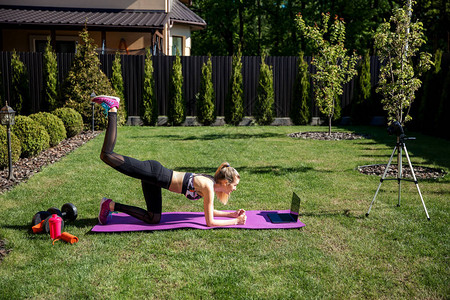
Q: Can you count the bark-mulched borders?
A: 3